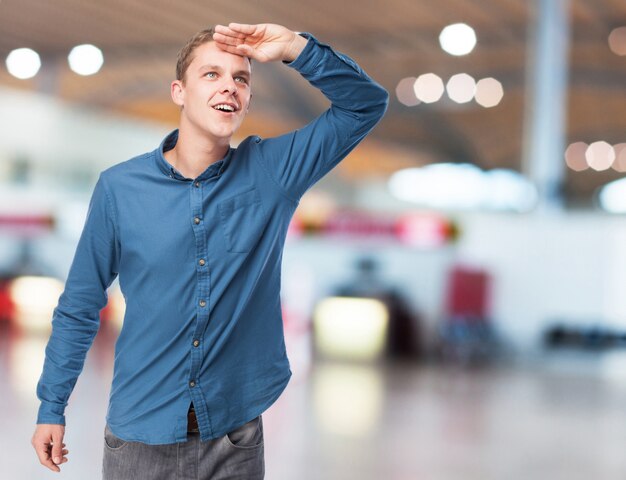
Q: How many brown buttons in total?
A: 6